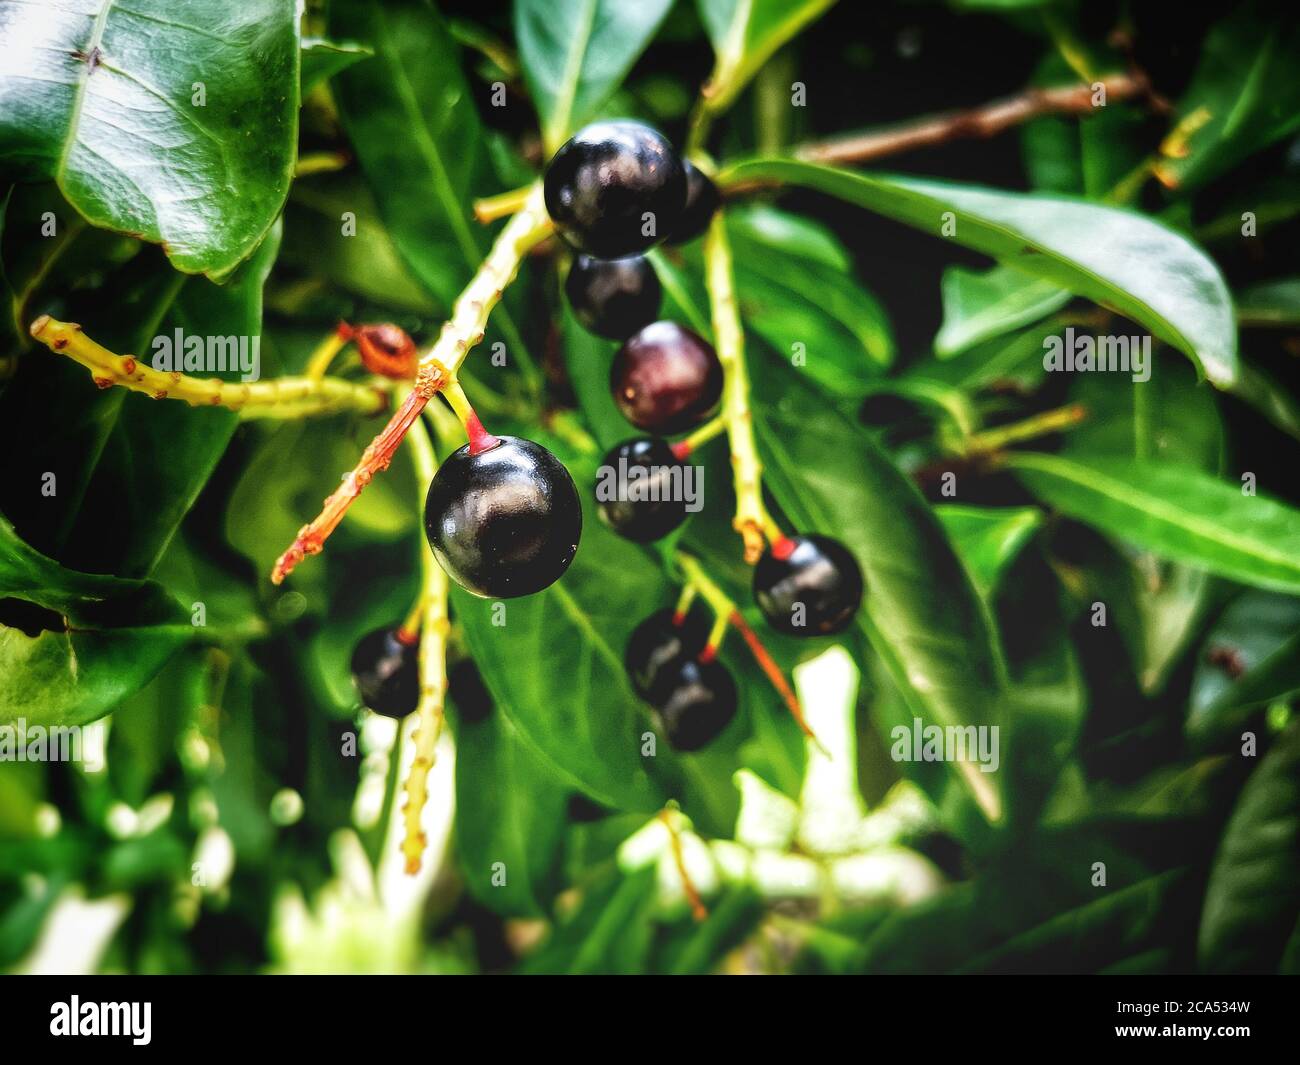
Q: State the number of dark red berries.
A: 1